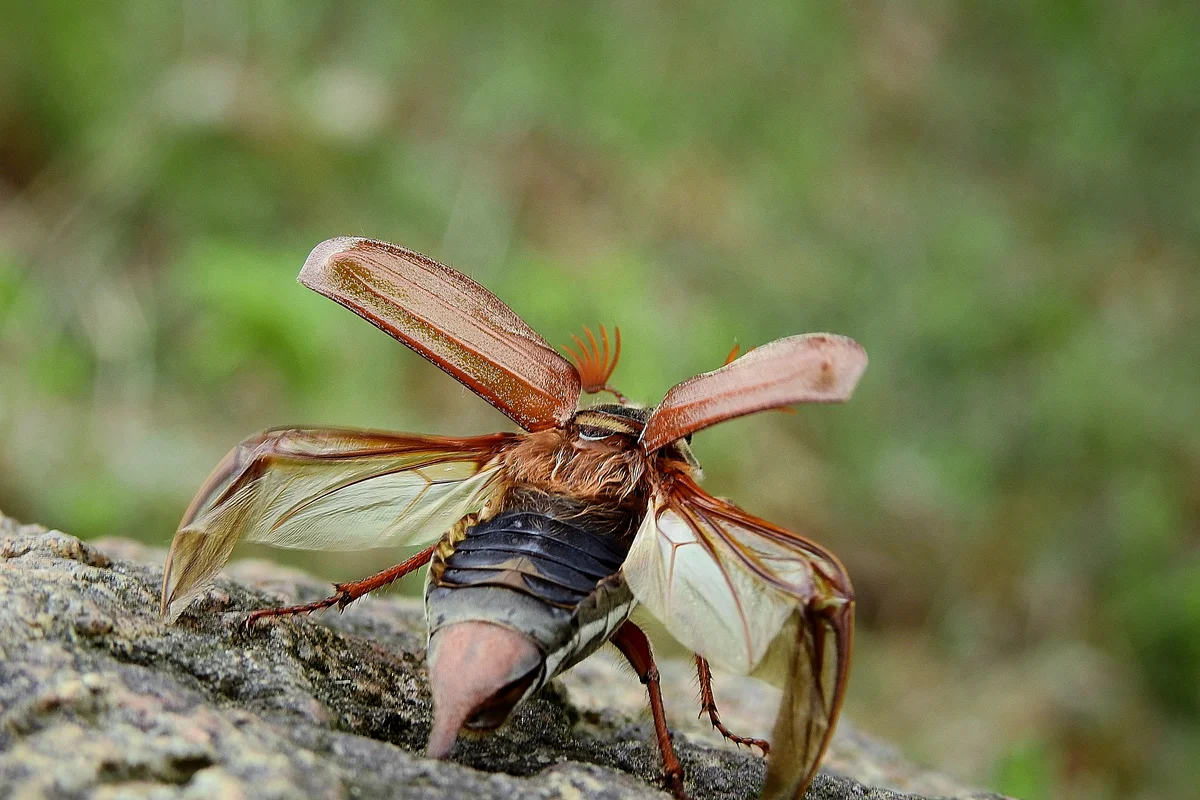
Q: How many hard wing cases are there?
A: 2